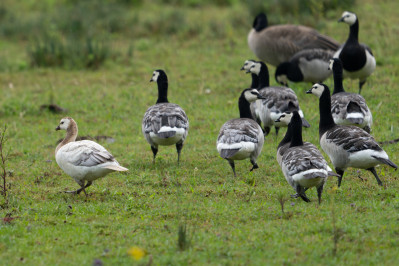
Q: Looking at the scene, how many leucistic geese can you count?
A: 1